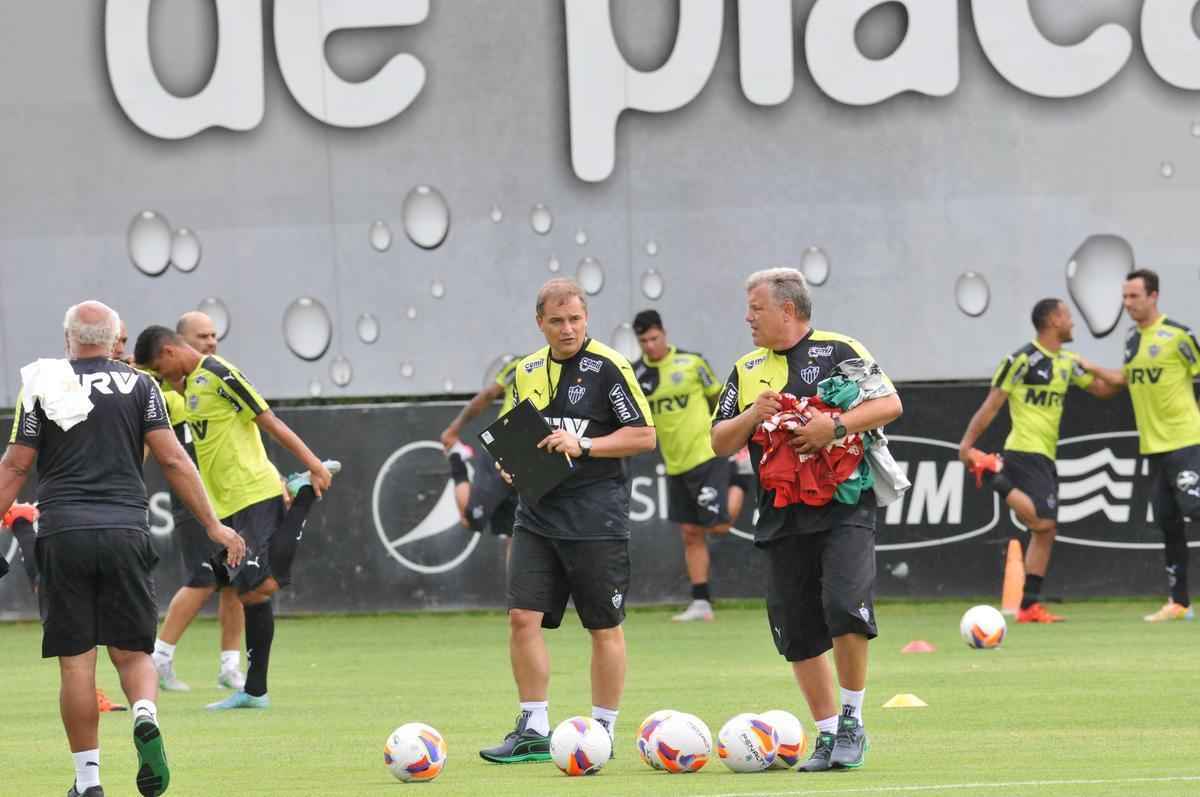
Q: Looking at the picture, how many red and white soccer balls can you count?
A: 7